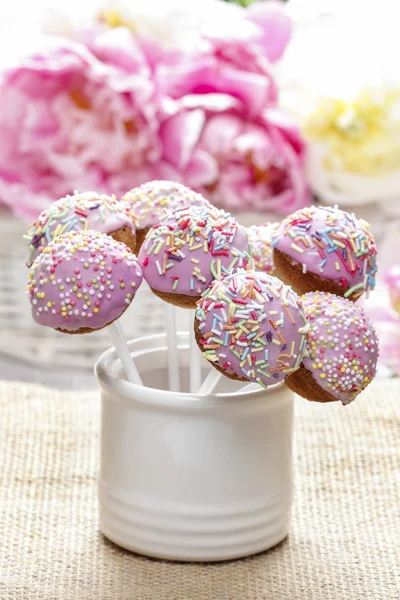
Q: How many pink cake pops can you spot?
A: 8